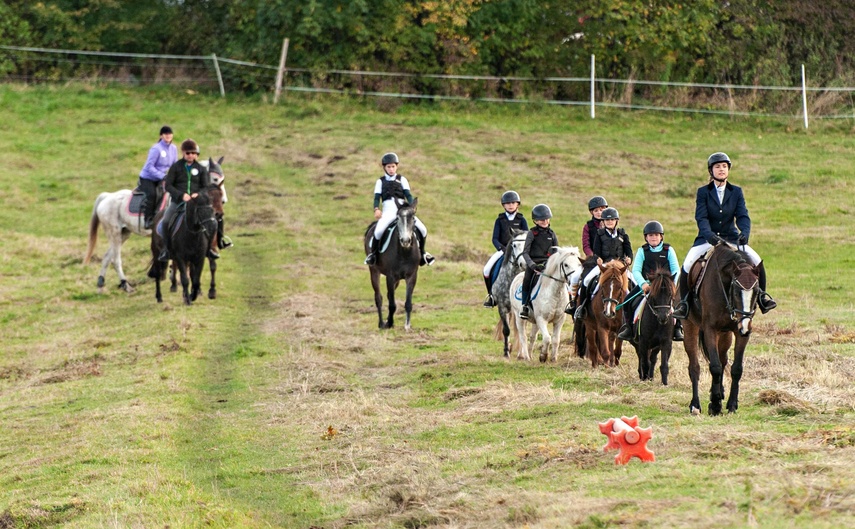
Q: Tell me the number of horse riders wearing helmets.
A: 9